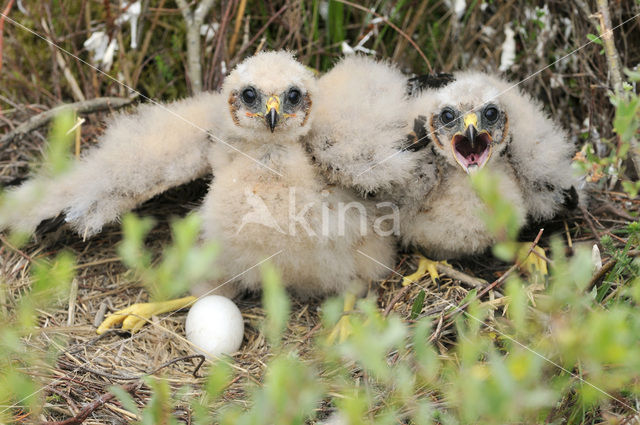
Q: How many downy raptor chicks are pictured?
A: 2